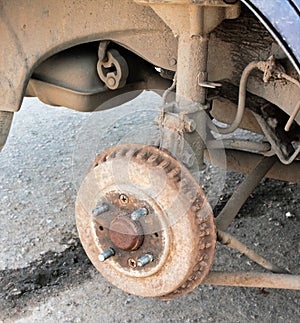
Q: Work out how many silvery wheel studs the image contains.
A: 4